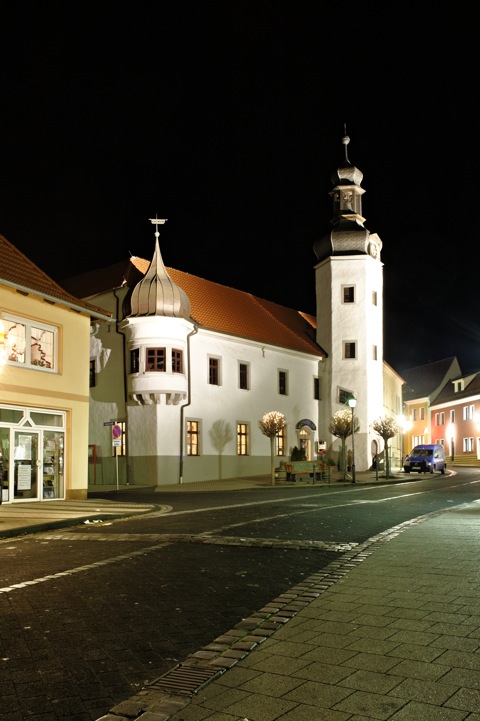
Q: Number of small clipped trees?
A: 3